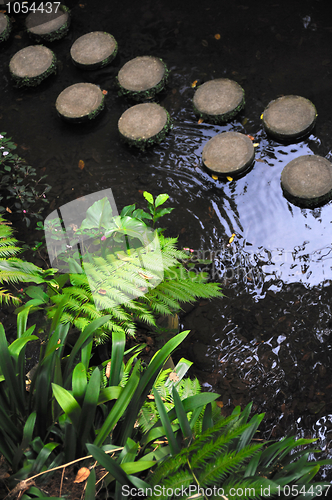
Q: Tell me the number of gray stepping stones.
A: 11